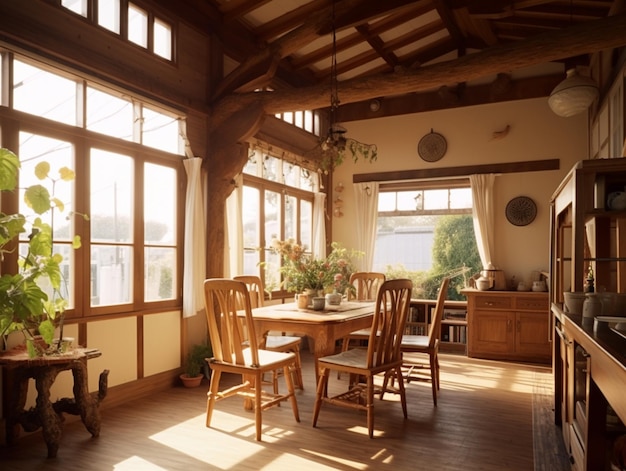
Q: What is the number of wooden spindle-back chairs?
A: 5